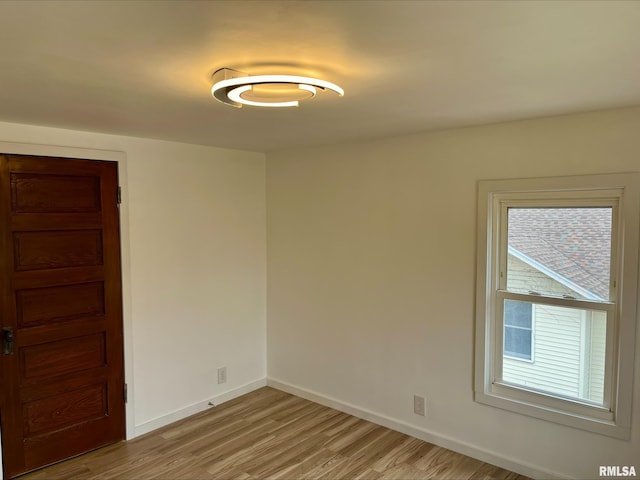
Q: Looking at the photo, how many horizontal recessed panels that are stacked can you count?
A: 5